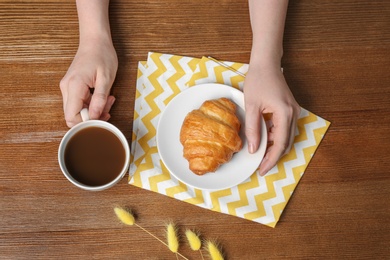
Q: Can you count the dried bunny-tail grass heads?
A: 4